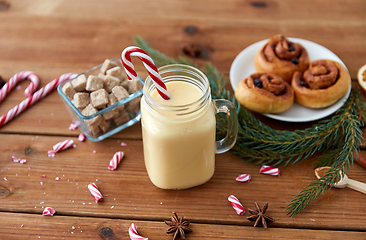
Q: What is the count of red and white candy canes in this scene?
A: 3